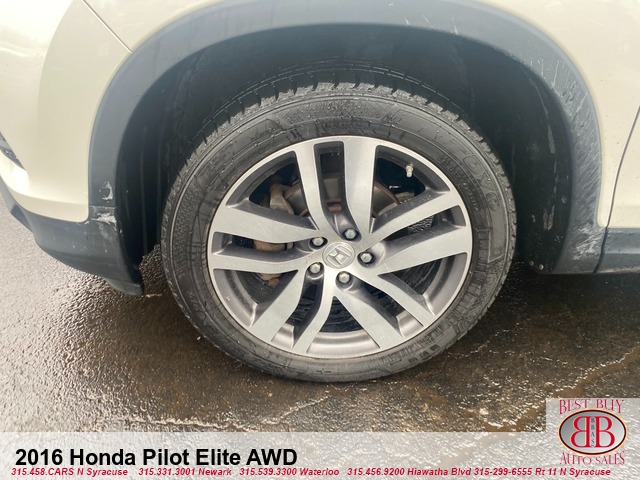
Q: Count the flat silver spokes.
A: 10